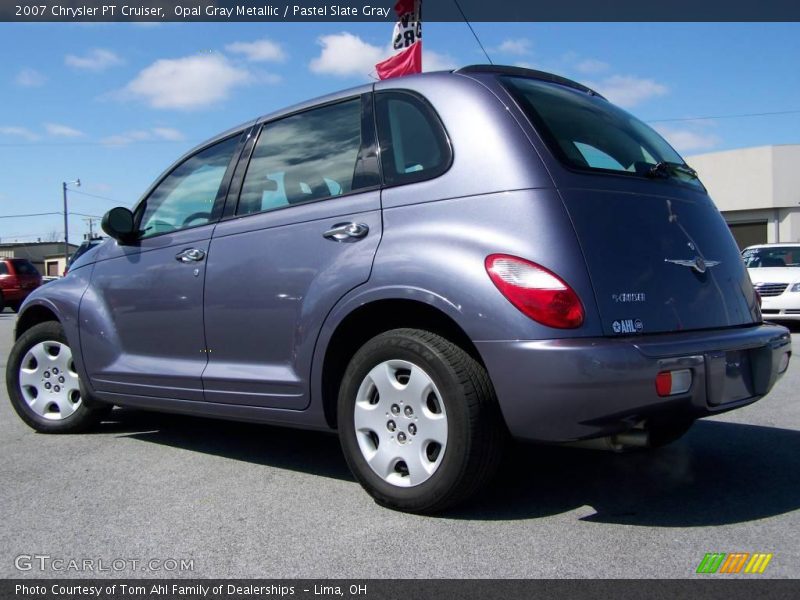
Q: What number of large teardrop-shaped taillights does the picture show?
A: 1